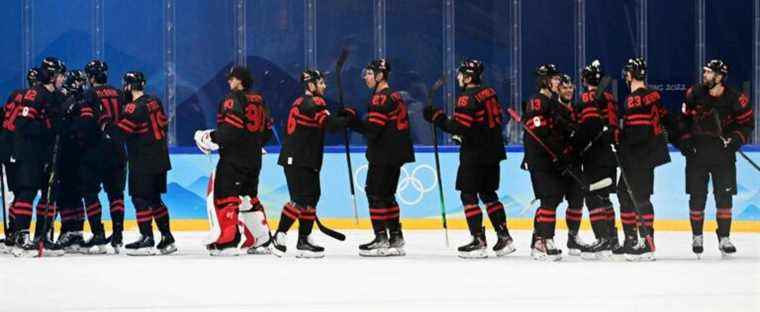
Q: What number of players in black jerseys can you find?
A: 14